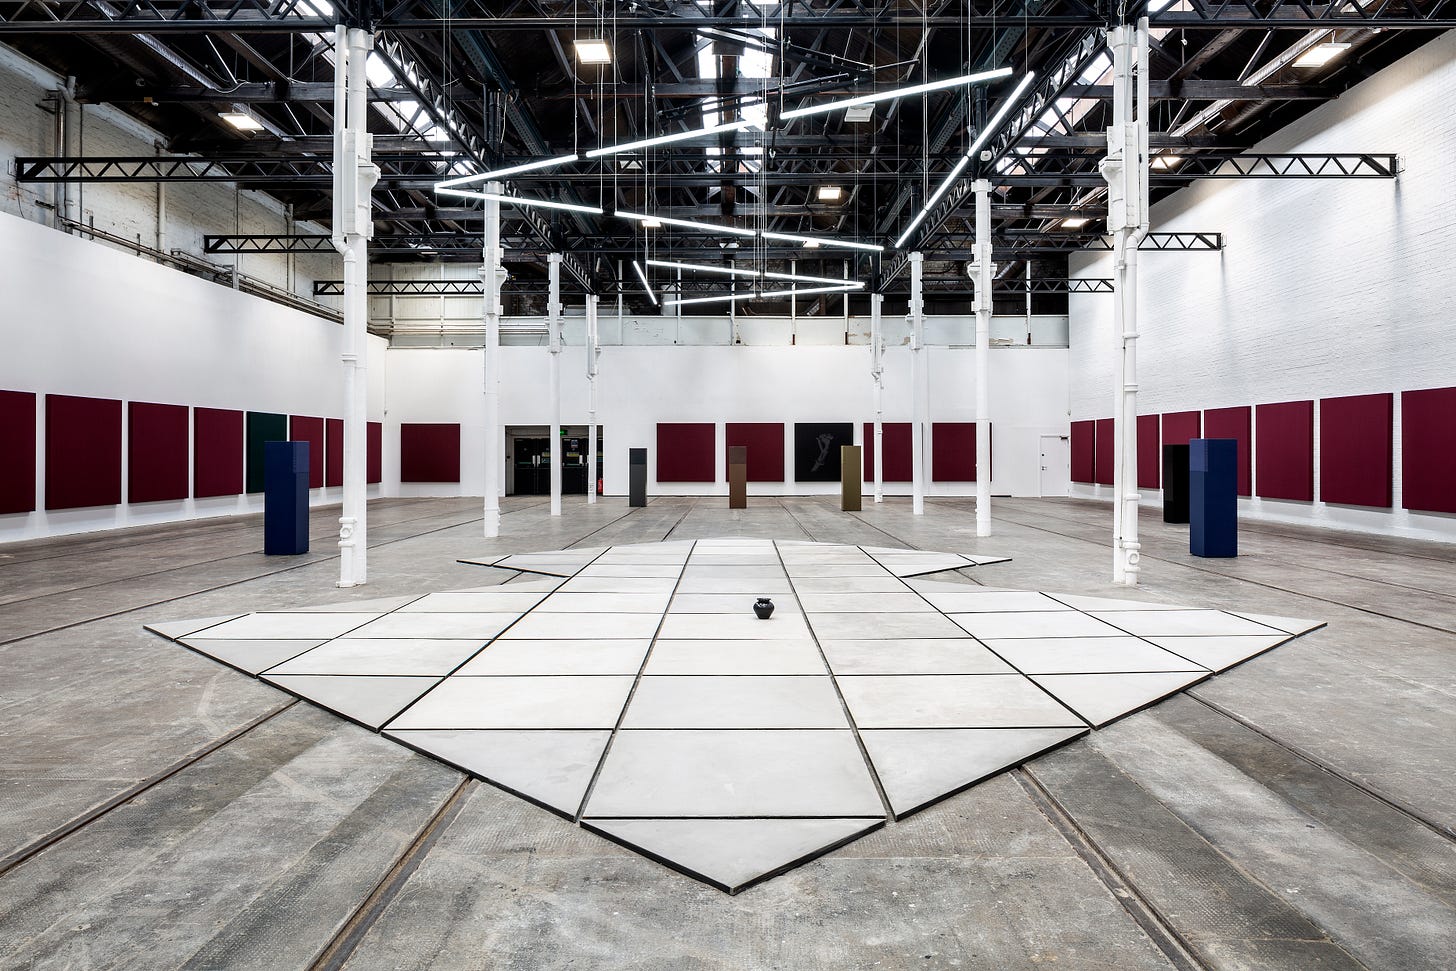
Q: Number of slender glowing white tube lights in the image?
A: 14